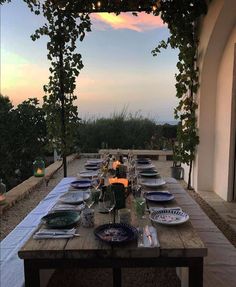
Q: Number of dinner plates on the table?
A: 13